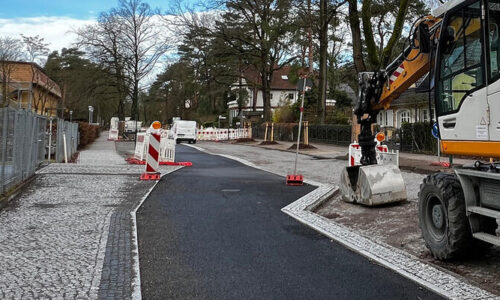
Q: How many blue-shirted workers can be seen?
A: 0